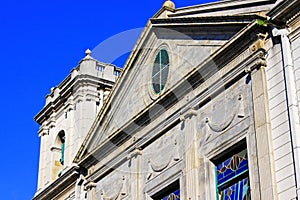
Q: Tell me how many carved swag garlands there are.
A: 3